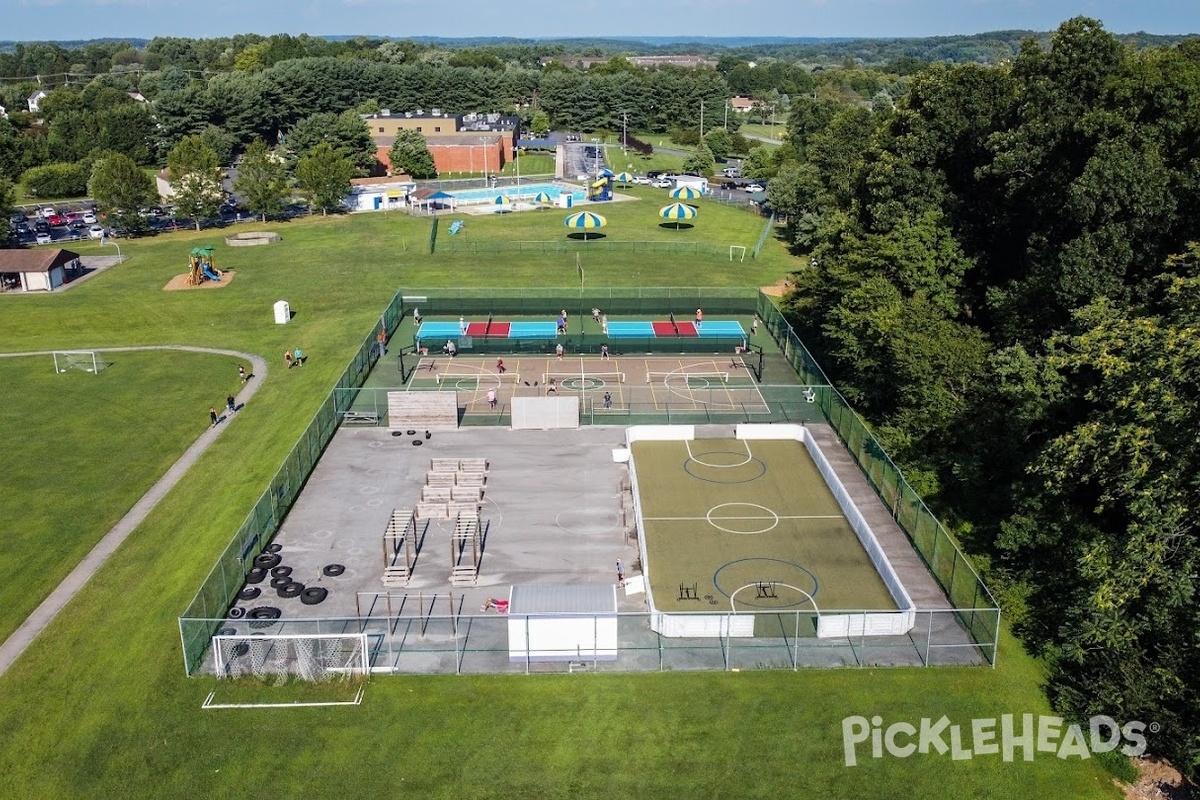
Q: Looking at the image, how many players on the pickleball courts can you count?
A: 15